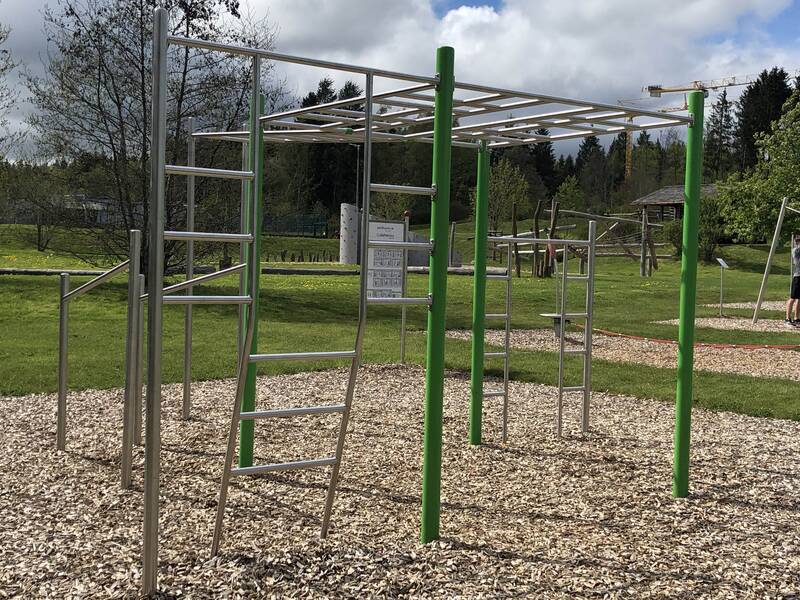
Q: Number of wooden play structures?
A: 1